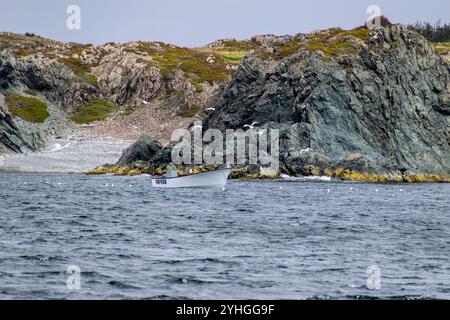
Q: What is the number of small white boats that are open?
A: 1